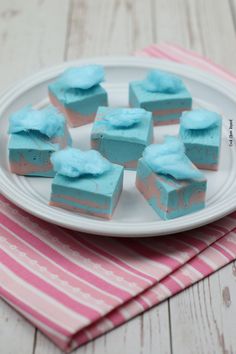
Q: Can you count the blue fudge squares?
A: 7